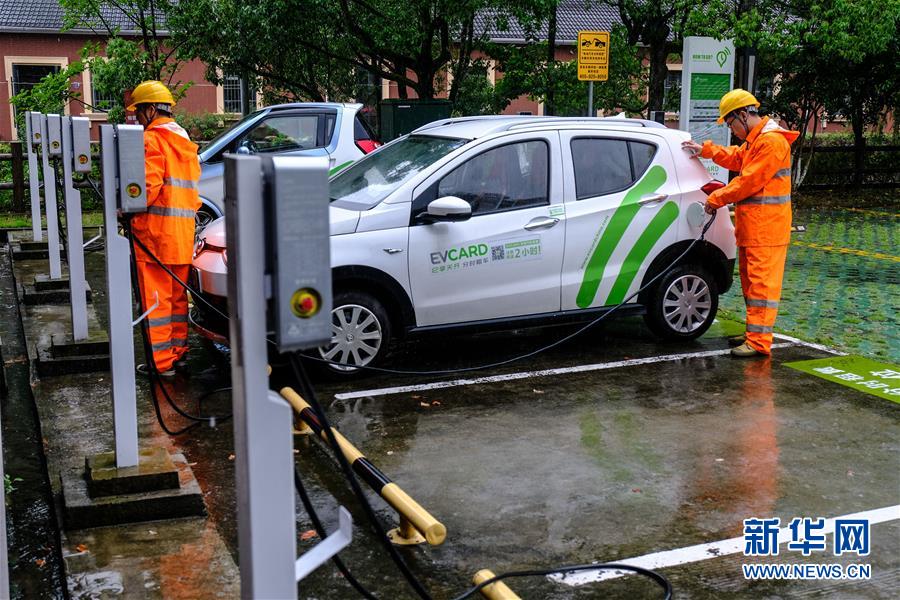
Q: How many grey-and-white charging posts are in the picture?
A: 5